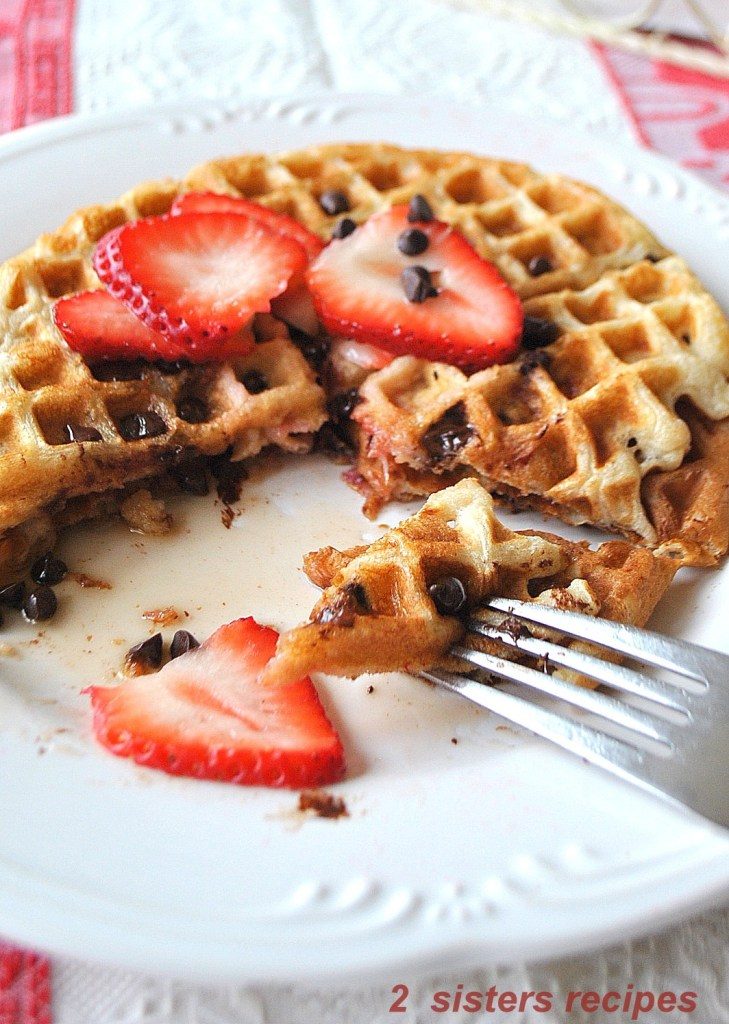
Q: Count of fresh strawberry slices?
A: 5